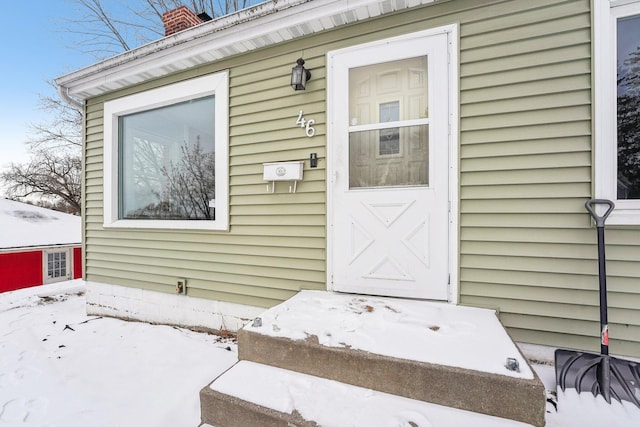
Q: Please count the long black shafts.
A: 1